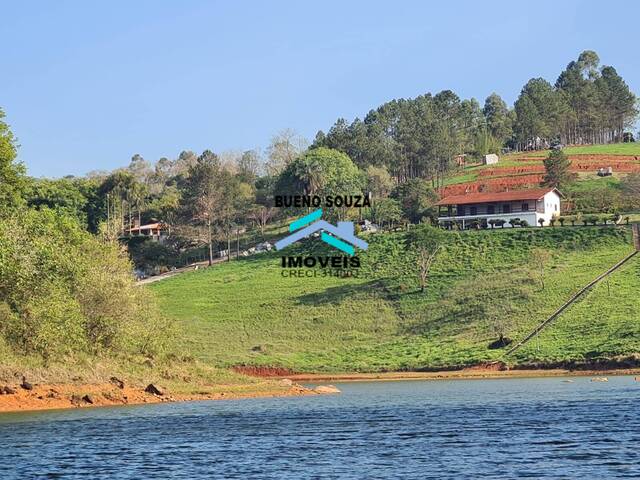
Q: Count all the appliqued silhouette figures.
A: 0